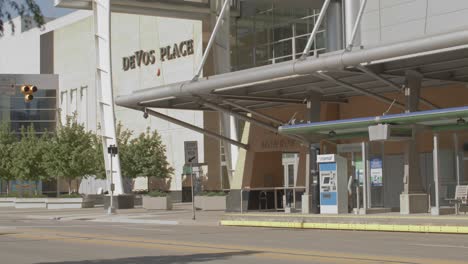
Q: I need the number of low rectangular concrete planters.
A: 5